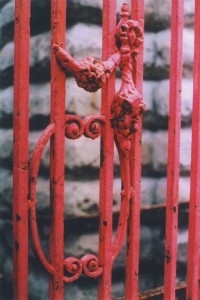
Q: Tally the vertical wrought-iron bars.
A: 6